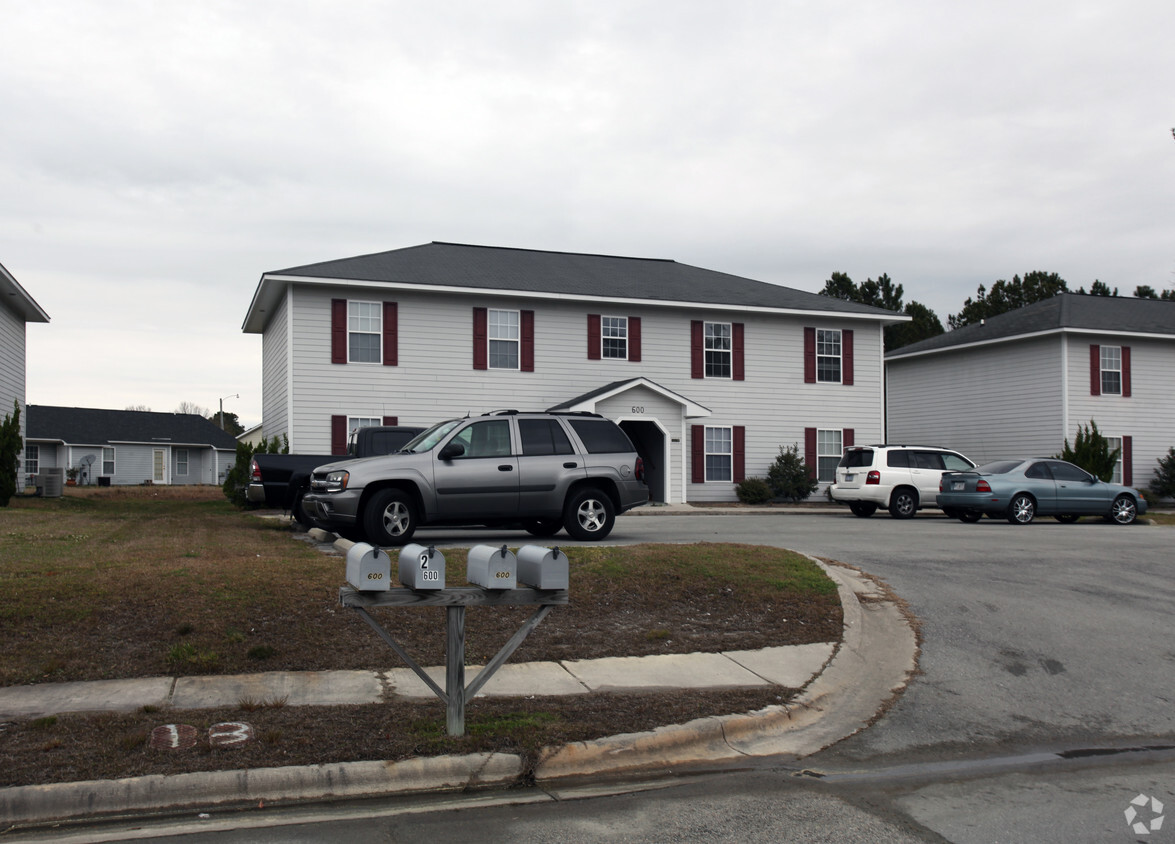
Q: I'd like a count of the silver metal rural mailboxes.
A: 4